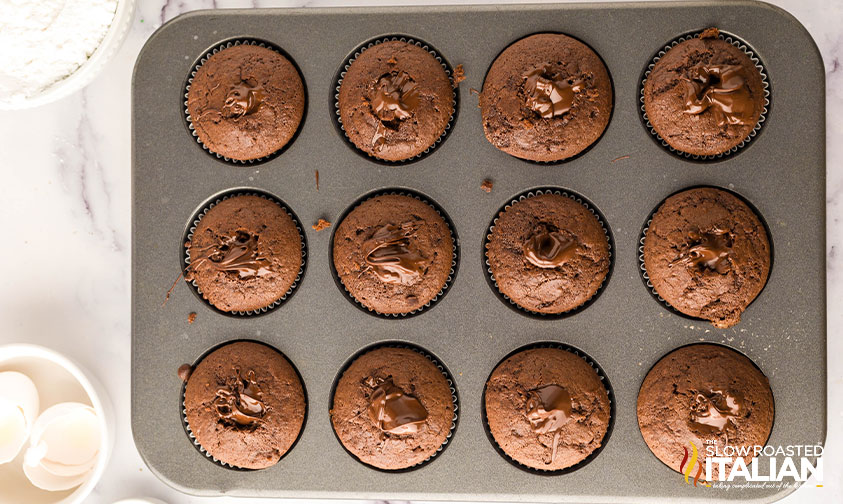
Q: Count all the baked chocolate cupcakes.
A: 12